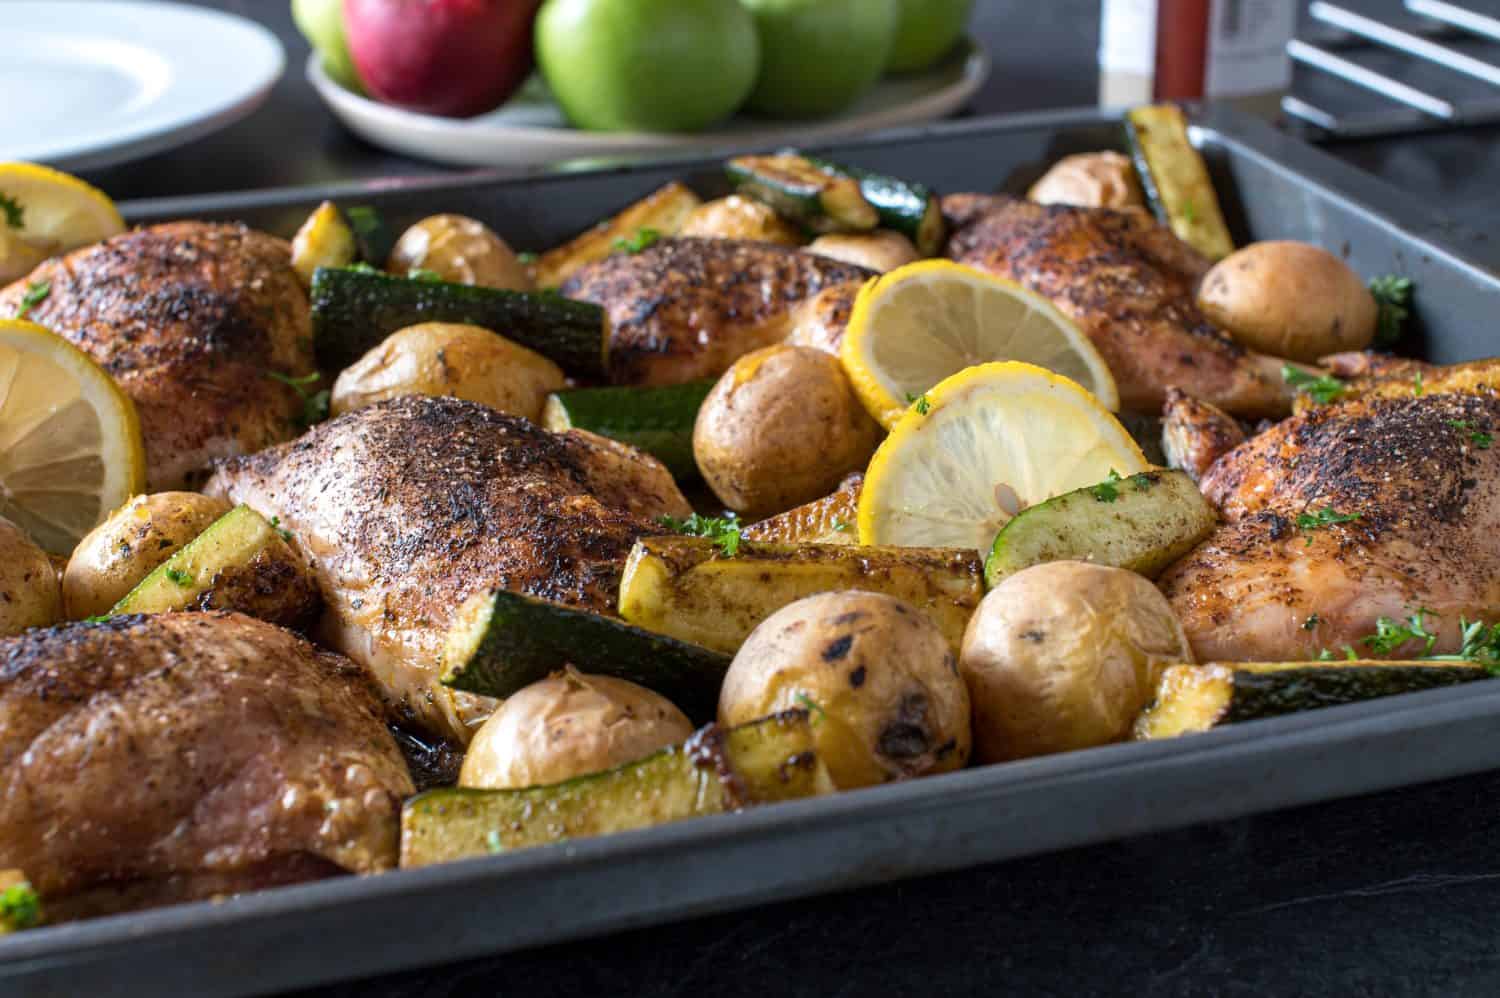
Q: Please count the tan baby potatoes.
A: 12